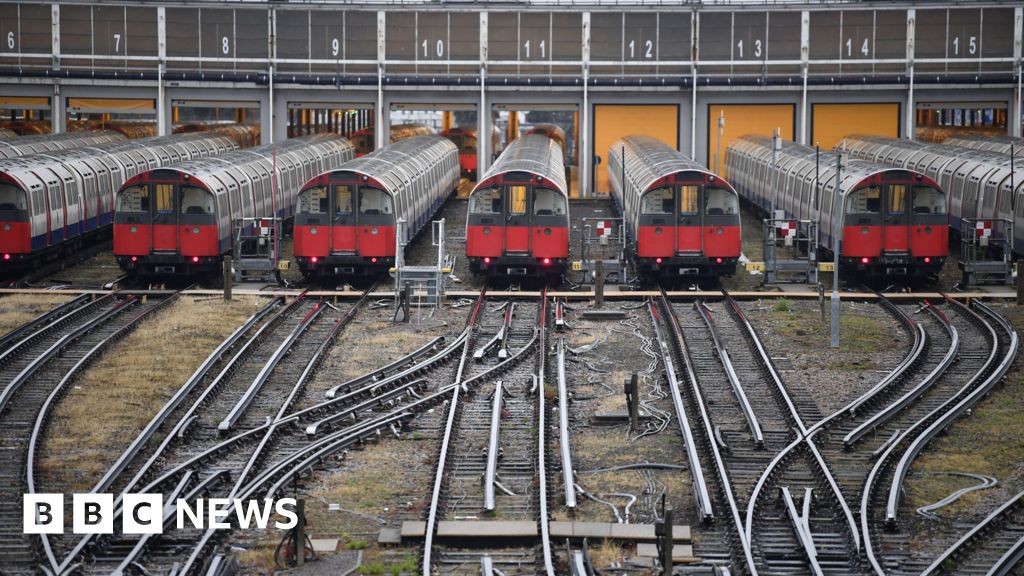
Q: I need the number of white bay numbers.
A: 10